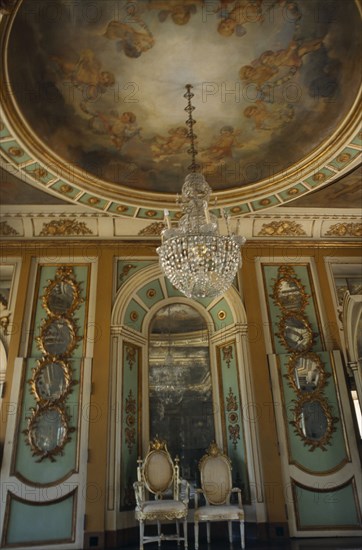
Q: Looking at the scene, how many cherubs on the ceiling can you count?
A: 10